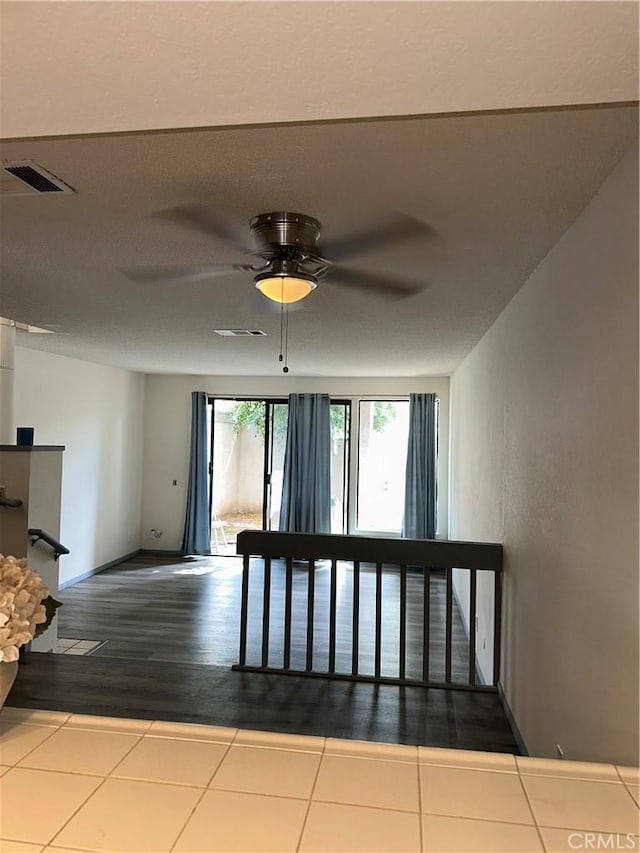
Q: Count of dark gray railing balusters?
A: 12